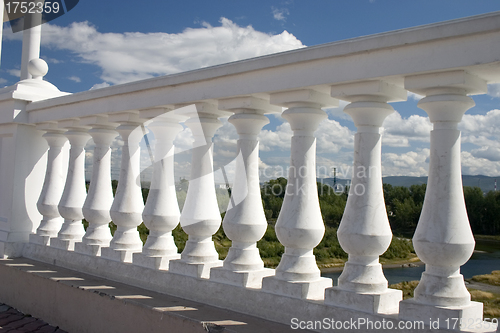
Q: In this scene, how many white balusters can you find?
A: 10